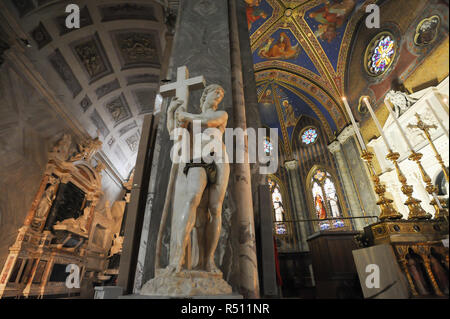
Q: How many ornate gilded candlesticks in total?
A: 3